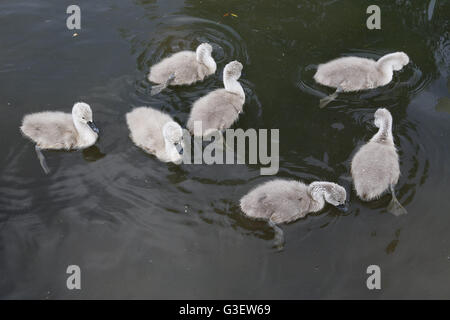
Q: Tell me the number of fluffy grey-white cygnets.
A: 7